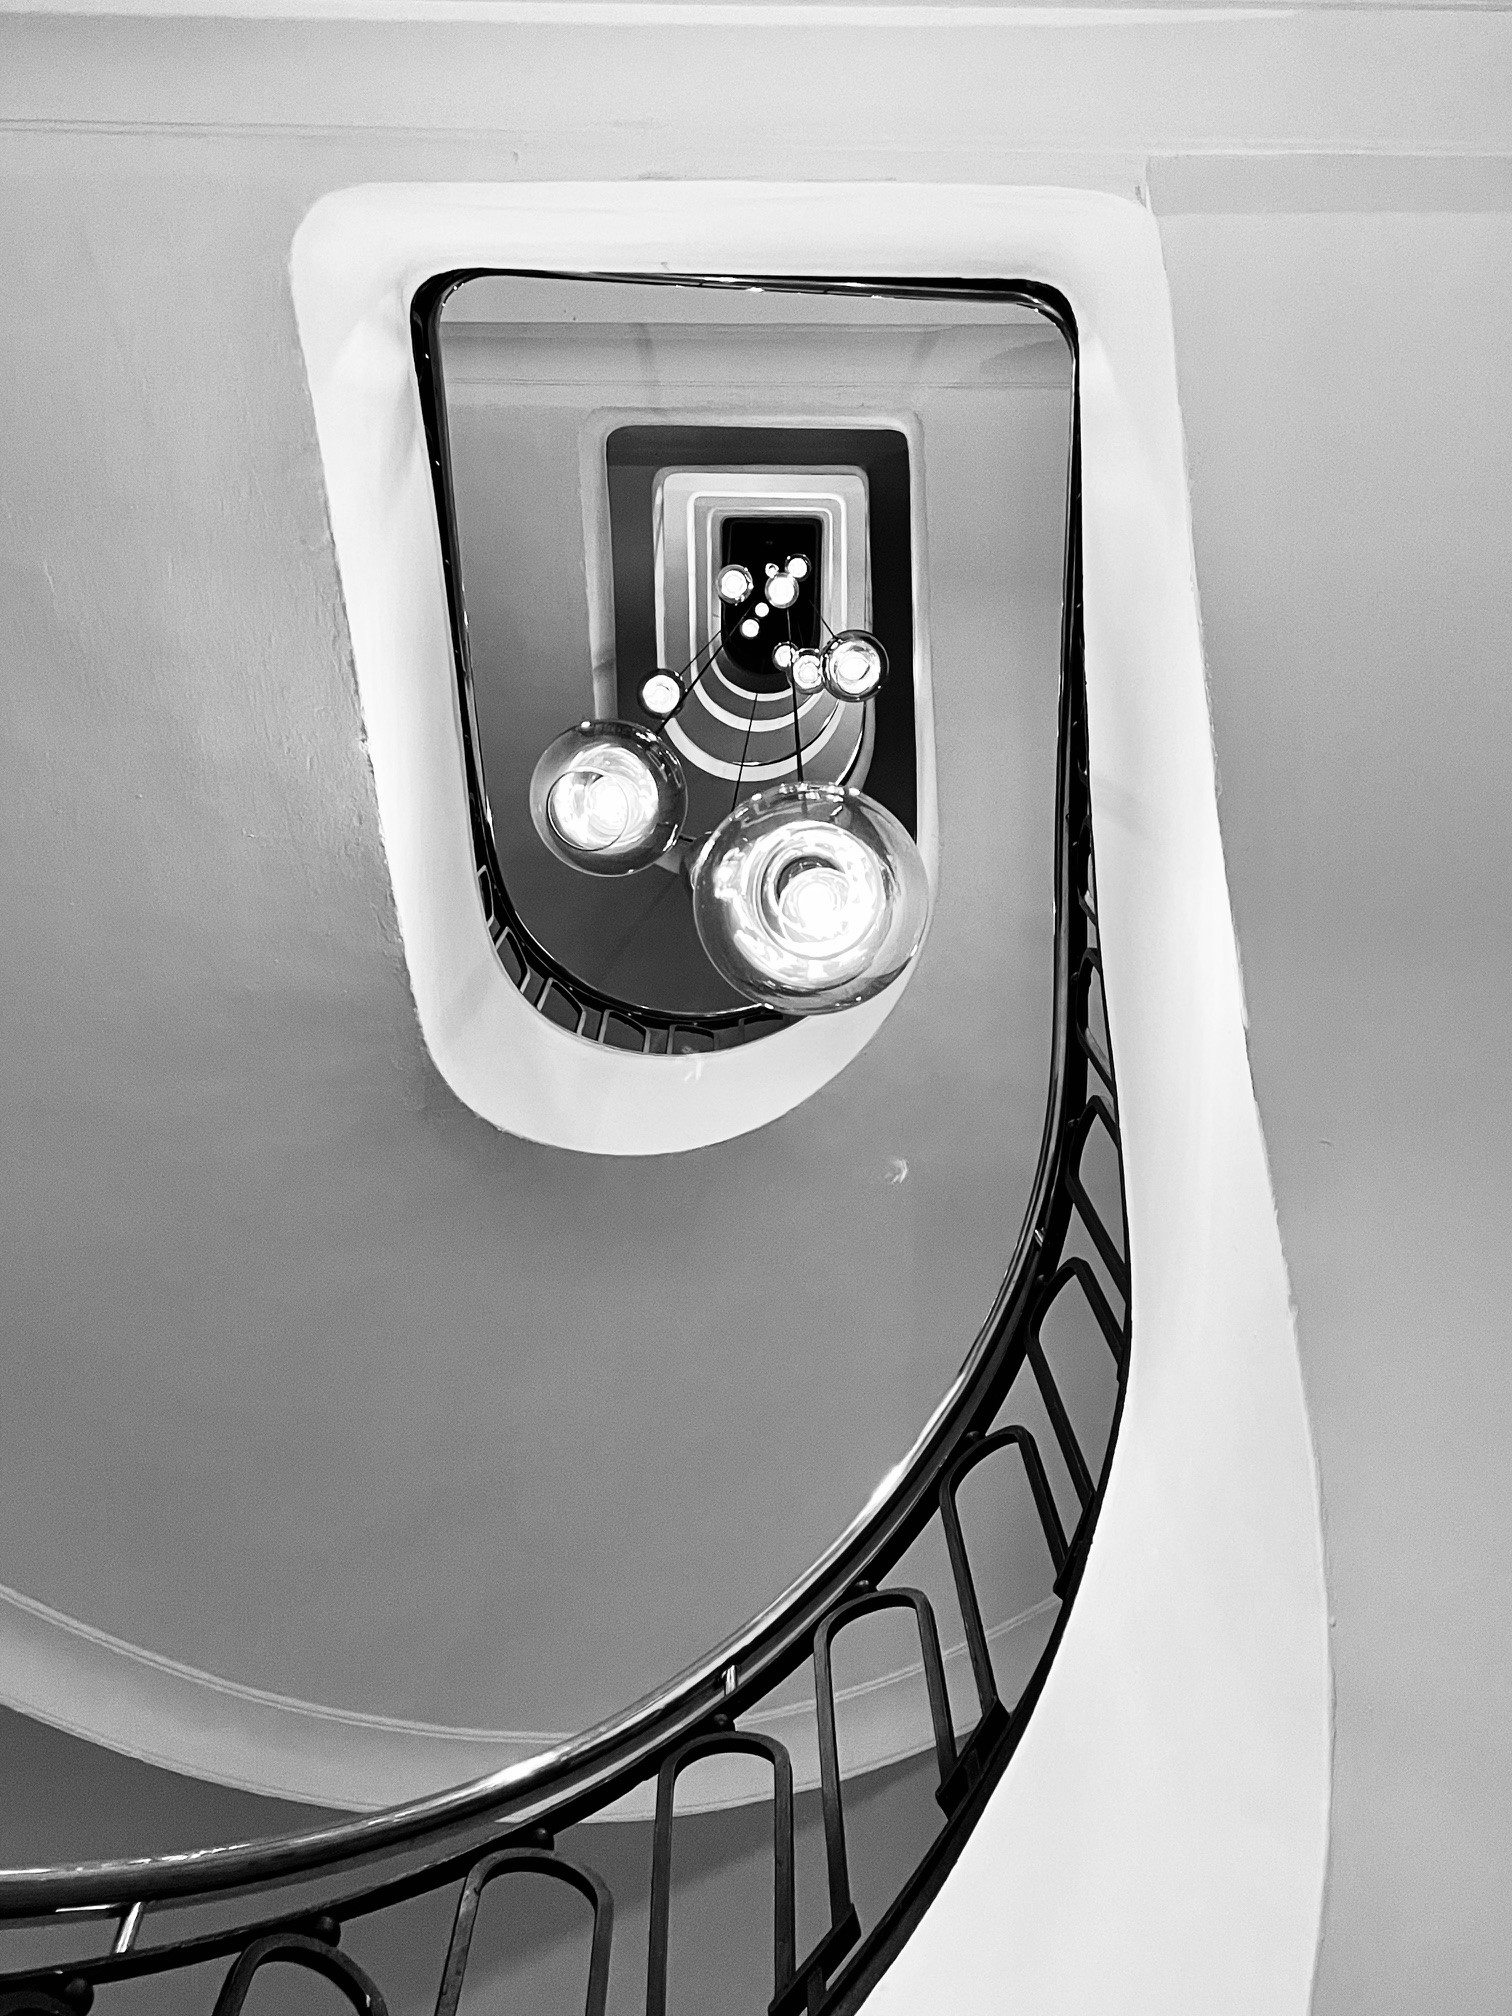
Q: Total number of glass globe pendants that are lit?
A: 12